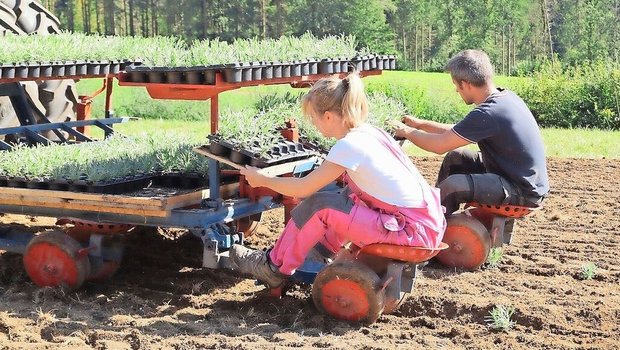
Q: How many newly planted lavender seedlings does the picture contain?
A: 3